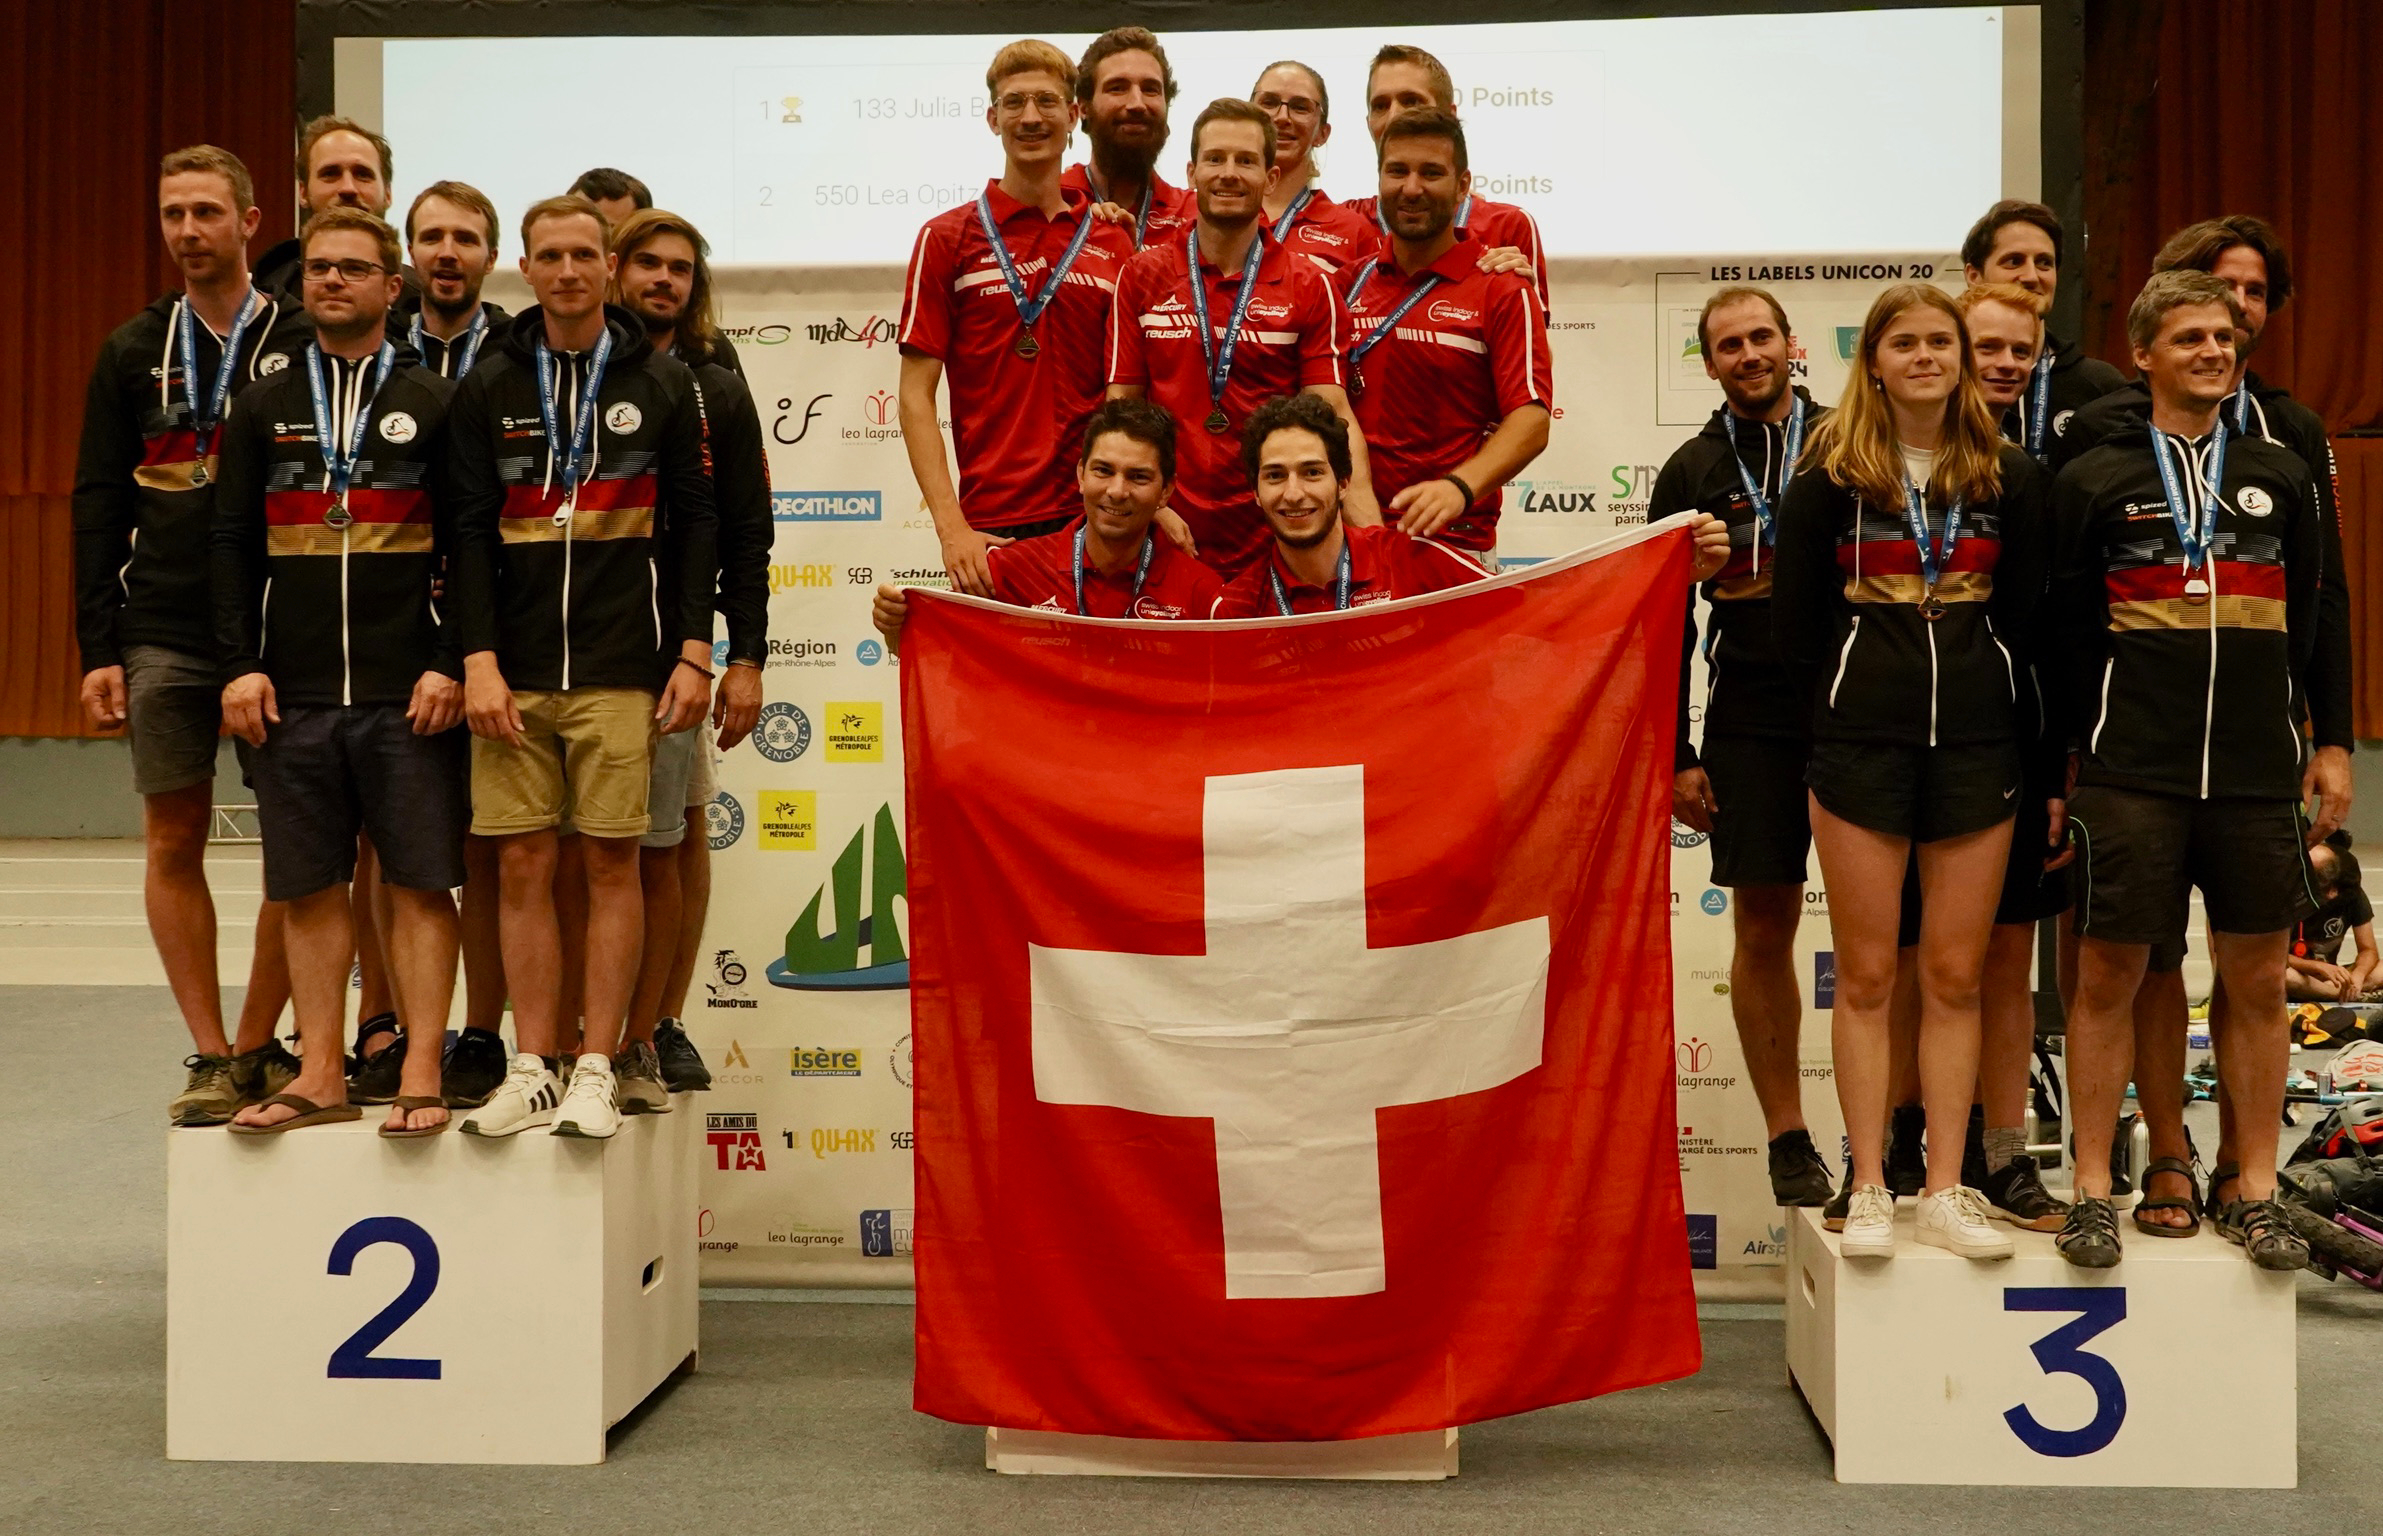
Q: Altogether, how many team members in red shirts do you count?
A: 8